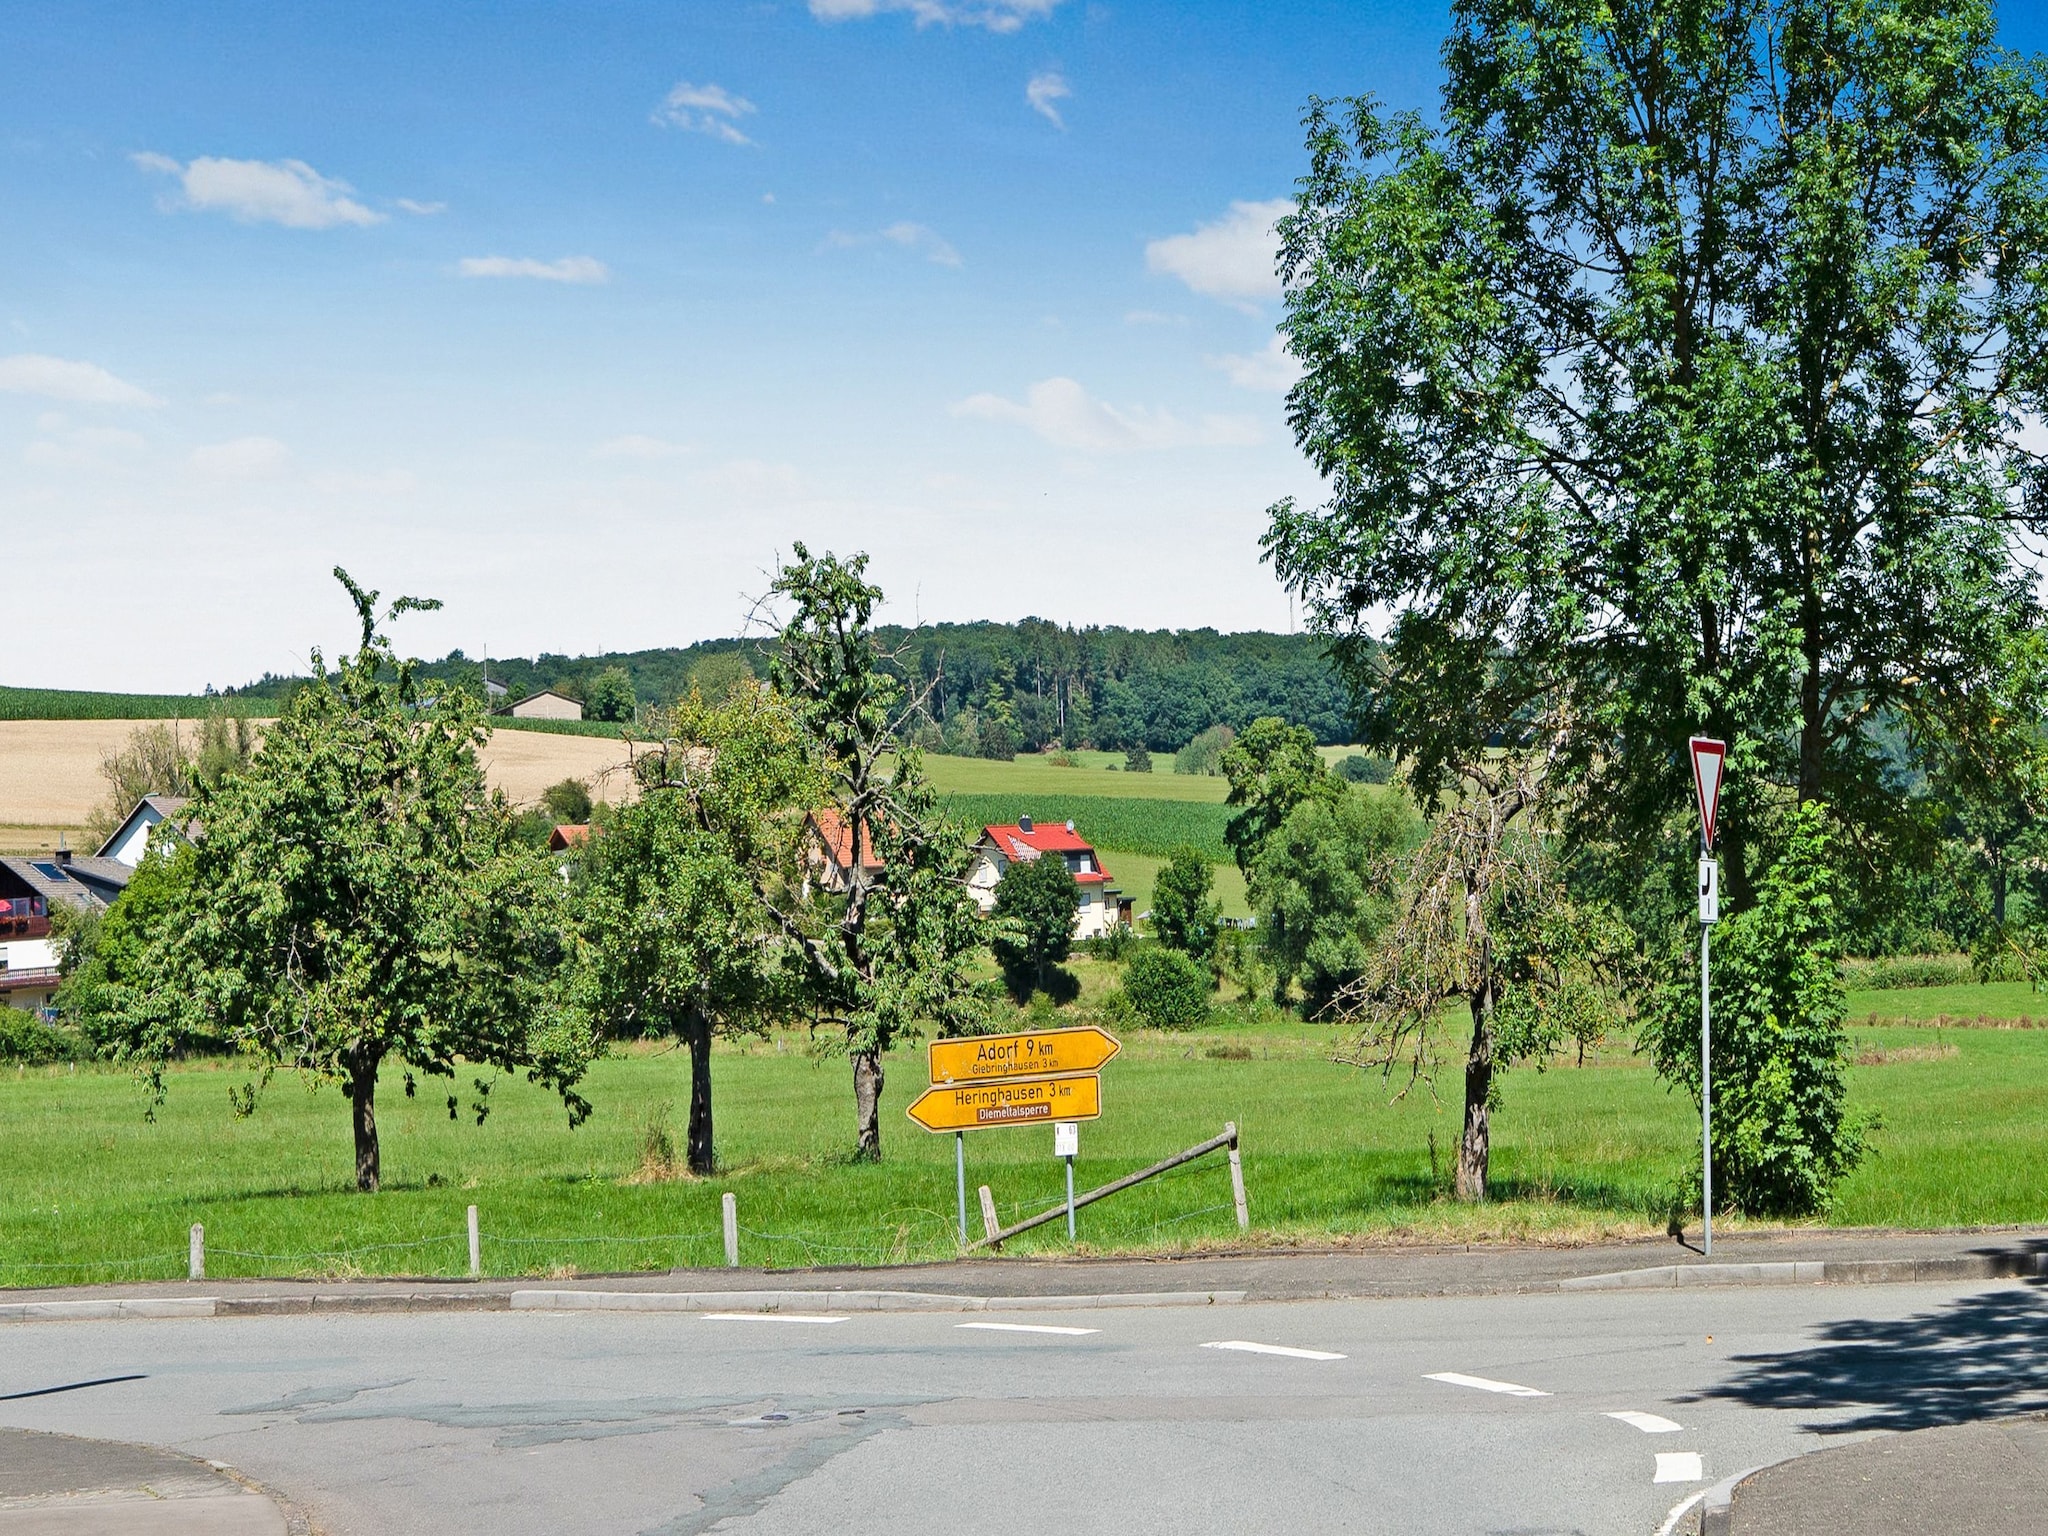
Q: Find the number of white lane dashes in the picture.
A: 6